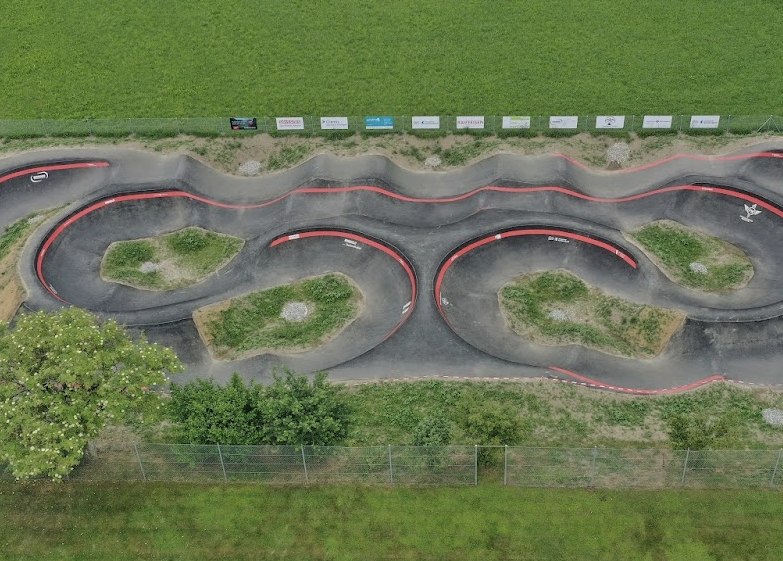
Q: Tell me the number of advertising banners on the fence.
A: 11